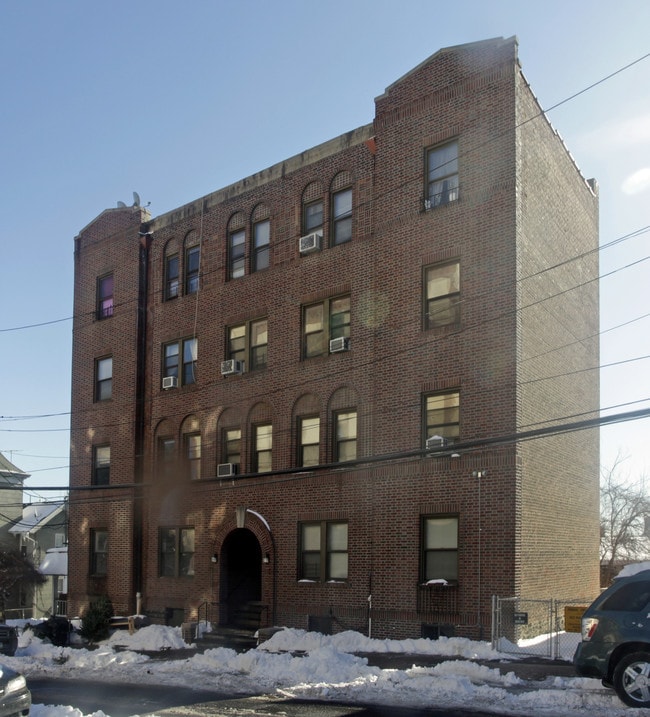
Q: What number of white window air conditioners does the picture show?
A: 6